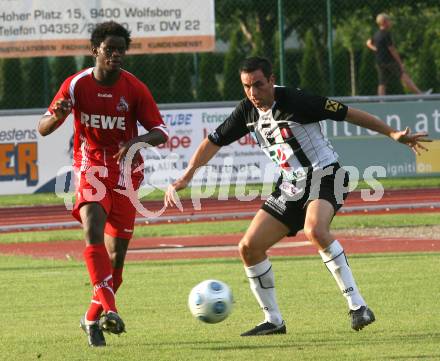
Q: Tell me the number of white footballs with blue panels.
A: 1